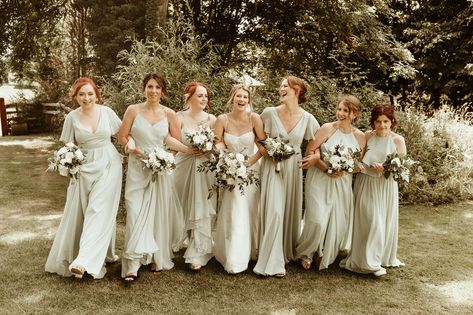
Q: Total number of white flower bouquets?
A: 7